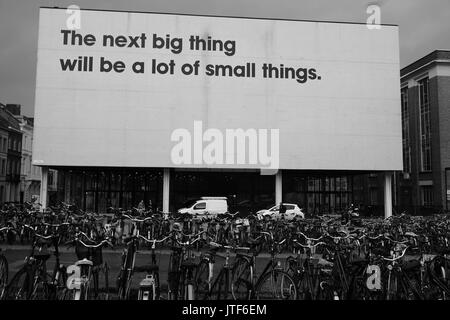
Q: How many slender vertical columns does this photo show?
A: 4